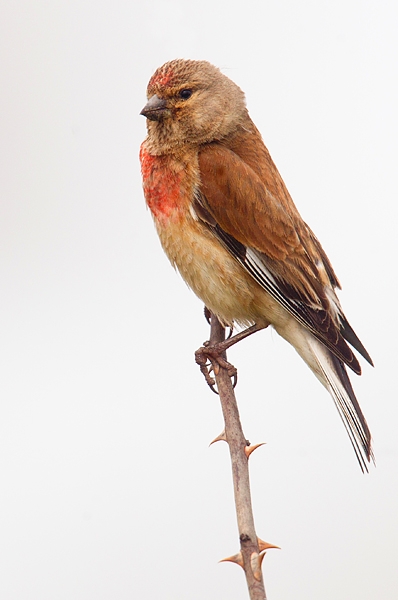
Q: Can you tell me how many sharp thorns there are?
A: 5